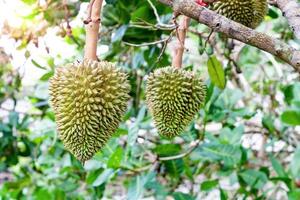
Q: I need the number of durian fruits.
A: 3